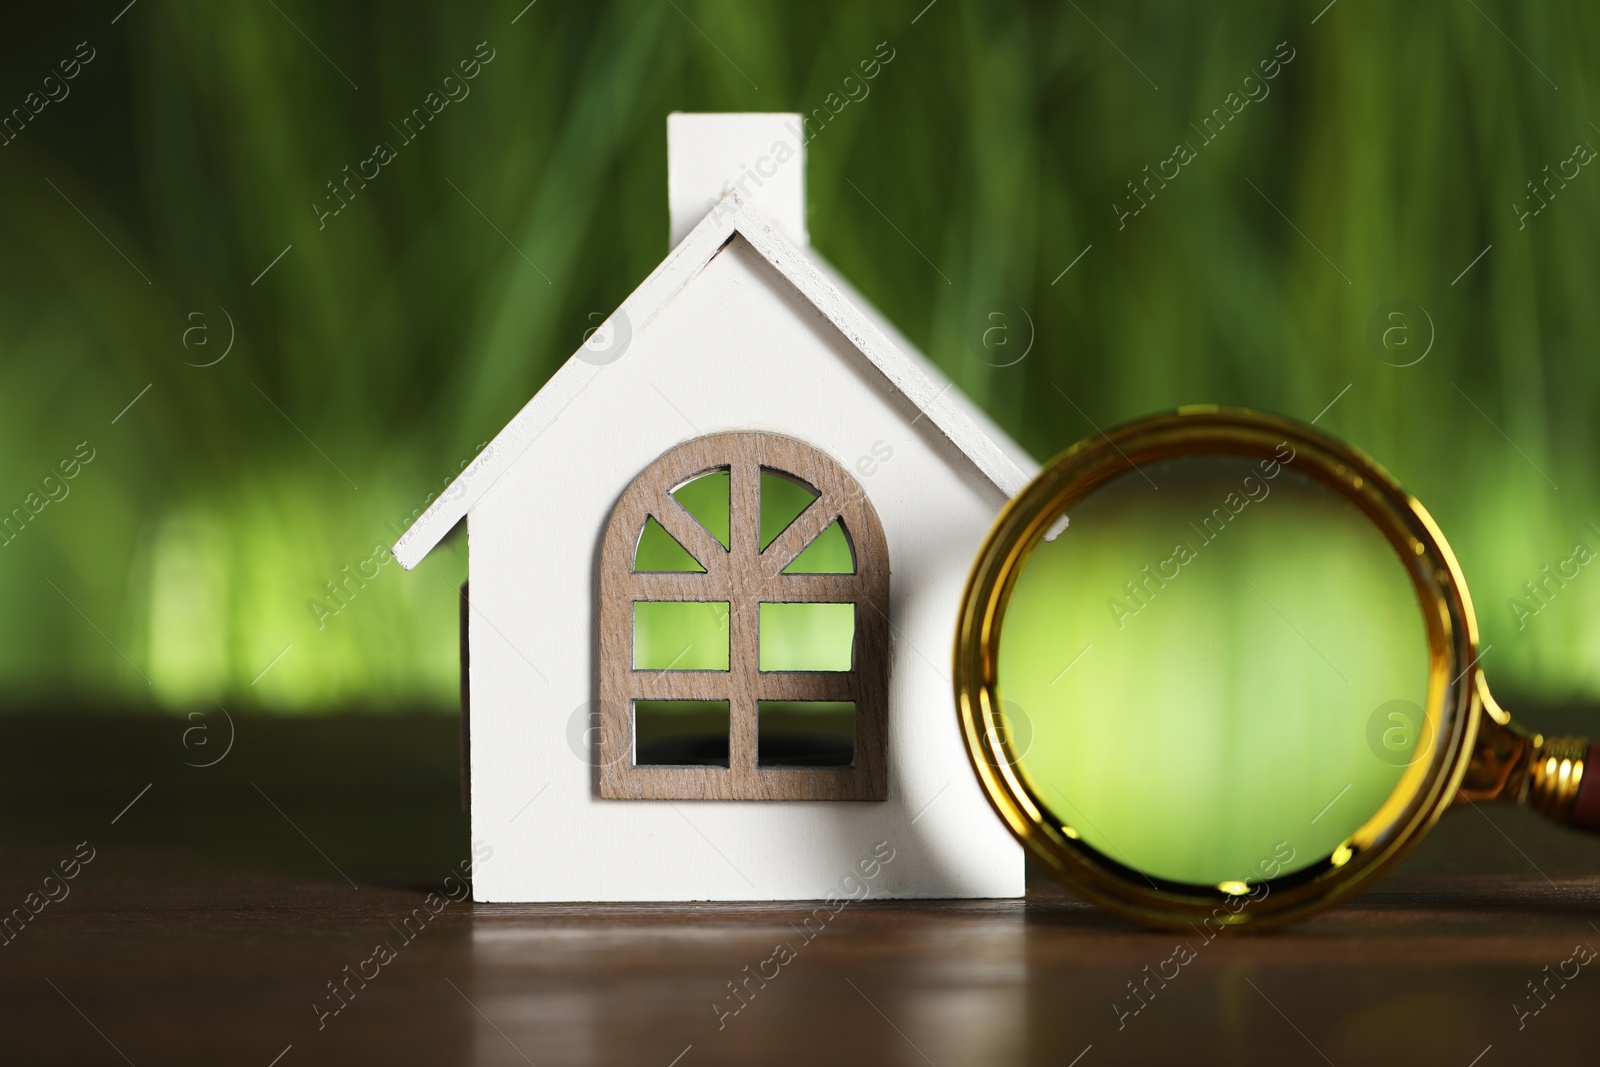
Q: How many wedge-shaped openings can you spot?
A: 4